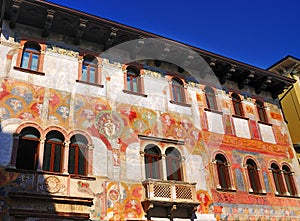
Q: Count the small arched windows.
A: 7